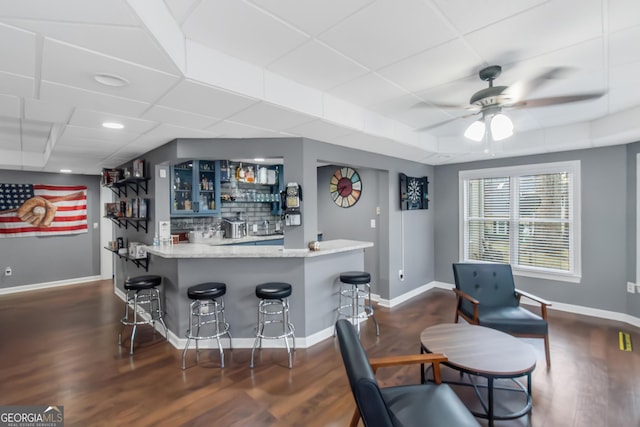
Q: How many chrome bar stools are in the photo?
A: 4